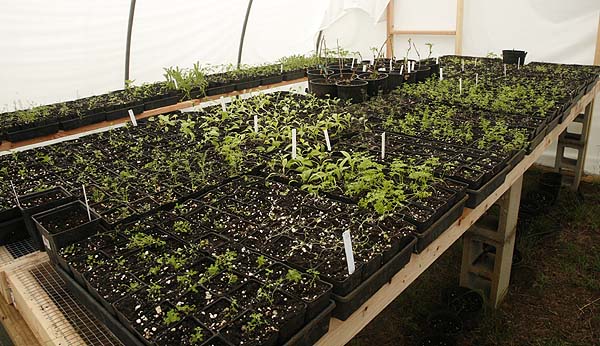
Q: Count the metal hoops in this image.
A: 3